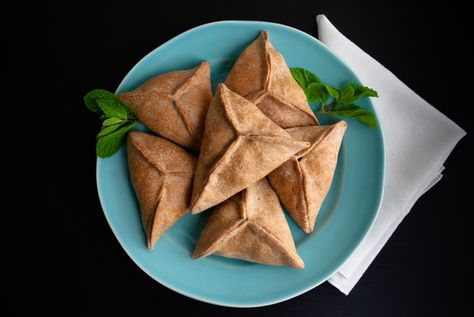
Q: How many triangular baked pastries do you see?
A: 6